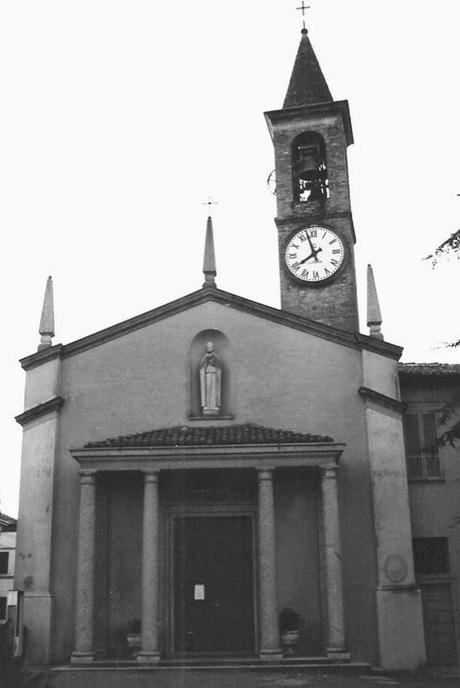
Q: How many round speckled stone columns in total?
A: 4